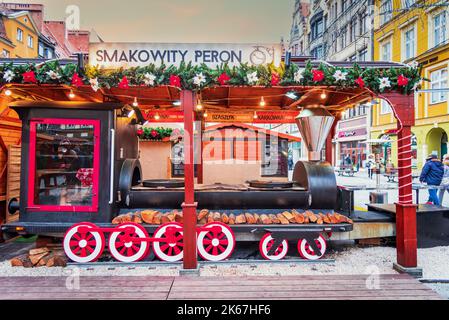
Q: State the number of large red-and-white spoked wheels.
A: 4